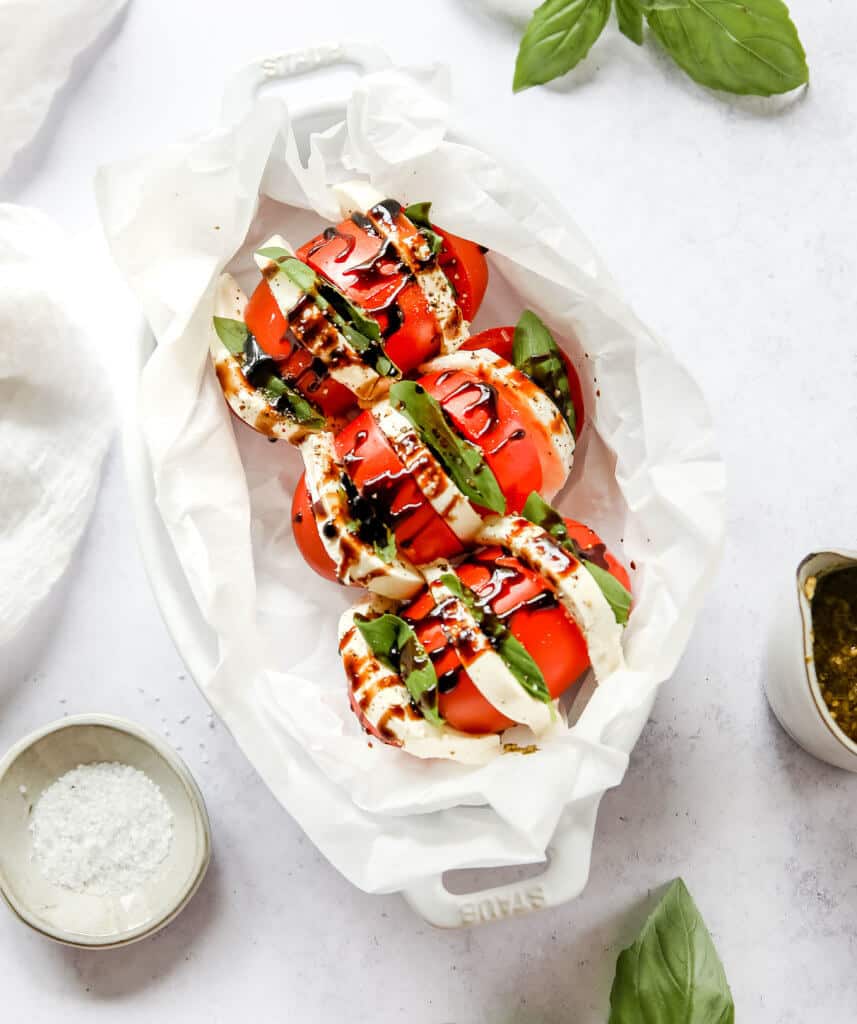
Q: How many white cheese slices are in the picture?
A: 9